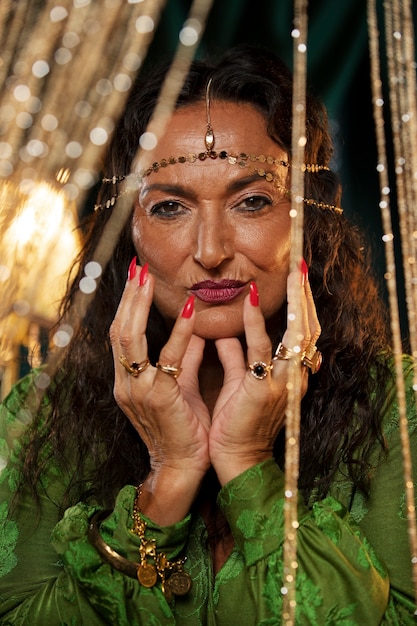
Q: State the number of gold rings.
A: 5